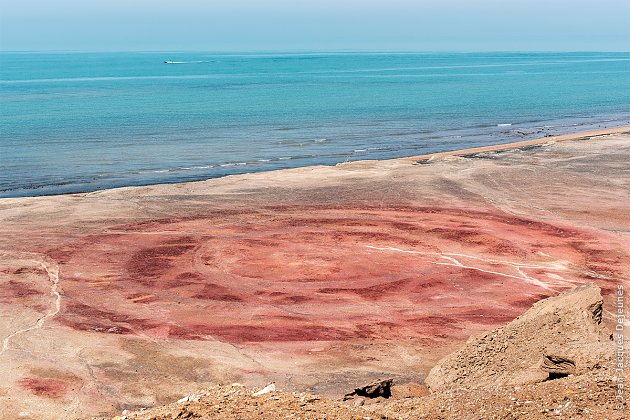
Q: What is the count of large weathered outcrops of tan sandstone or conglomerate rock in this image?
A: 1